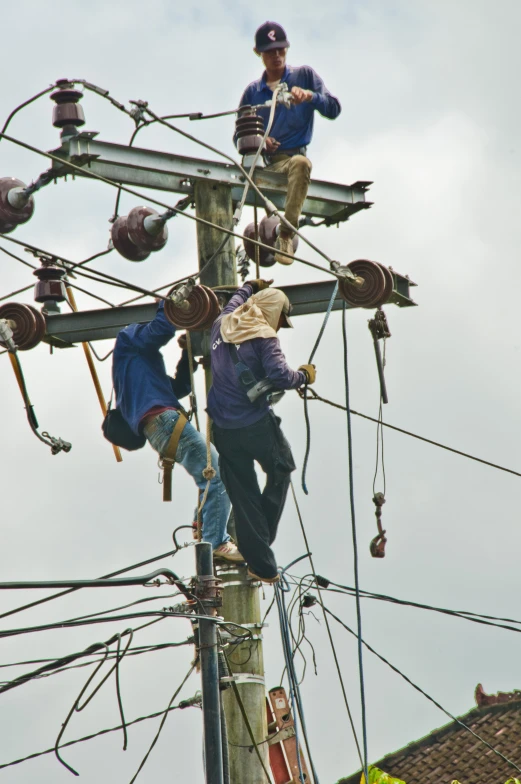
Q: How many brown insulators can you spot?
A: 9